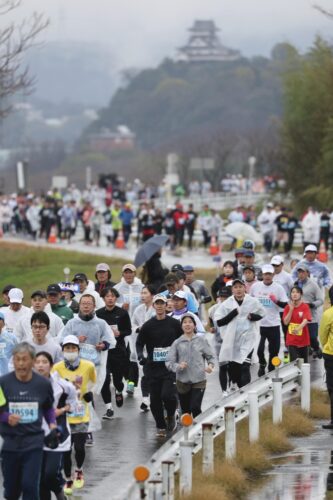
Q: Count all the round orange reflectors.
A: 3